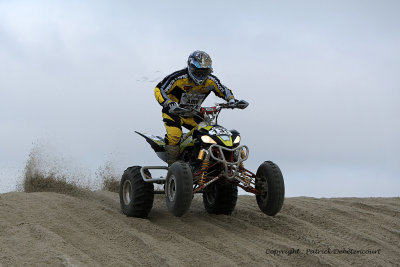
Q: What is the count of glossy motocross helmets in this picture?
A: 1